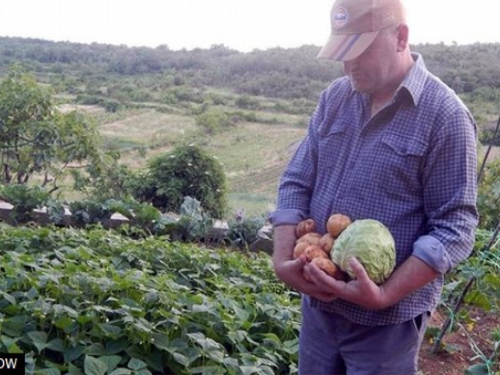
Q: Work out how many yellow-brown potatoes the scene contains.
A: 7